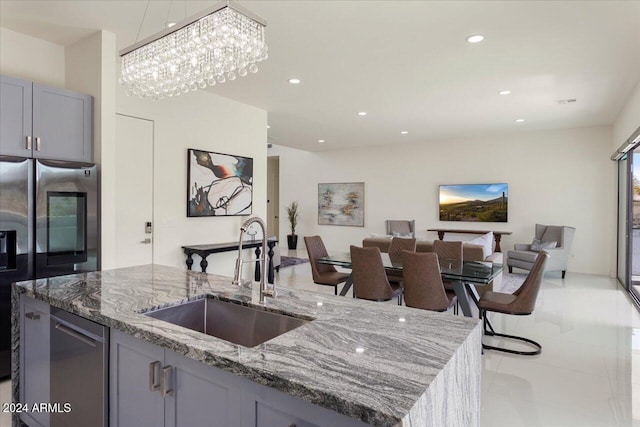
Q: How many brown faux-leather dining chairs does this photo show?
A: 6